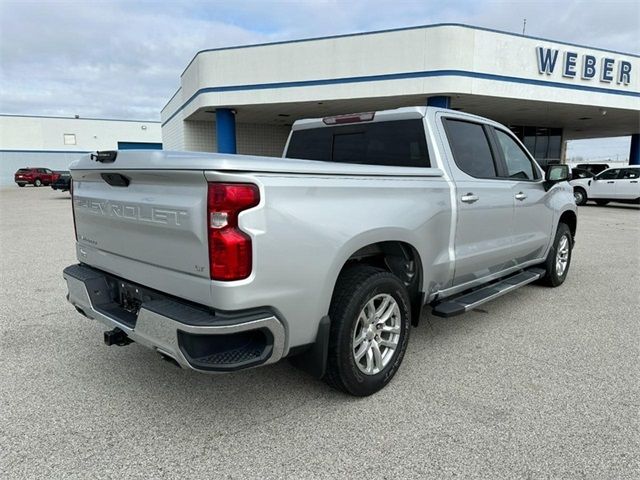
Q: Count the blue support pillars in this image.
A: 3